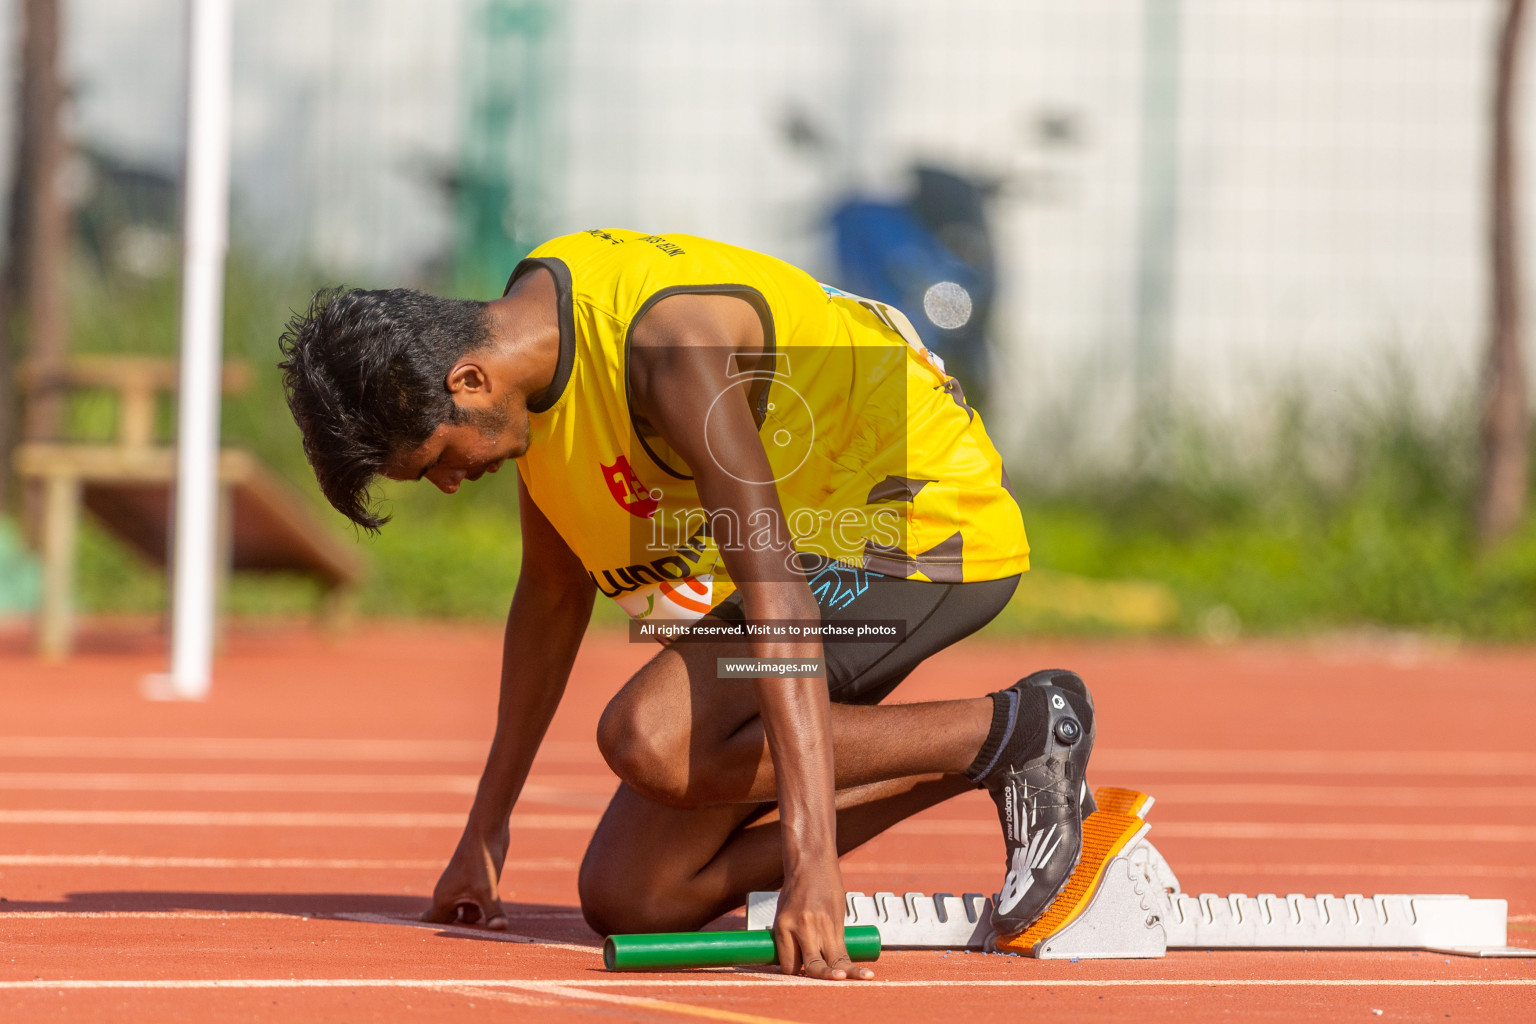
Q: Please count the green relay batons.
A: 1